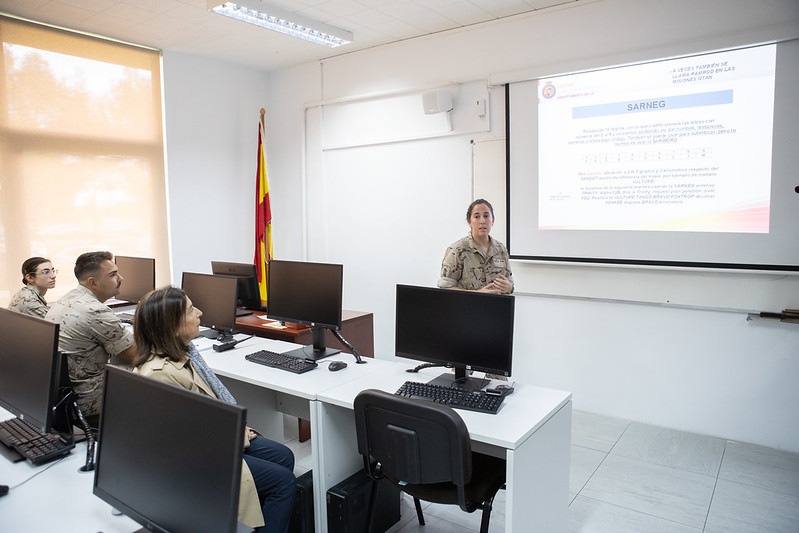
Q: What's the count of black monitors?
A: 7